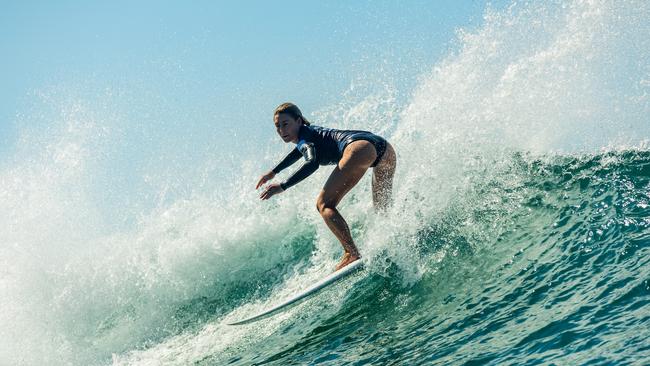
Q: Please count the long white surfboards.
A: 1